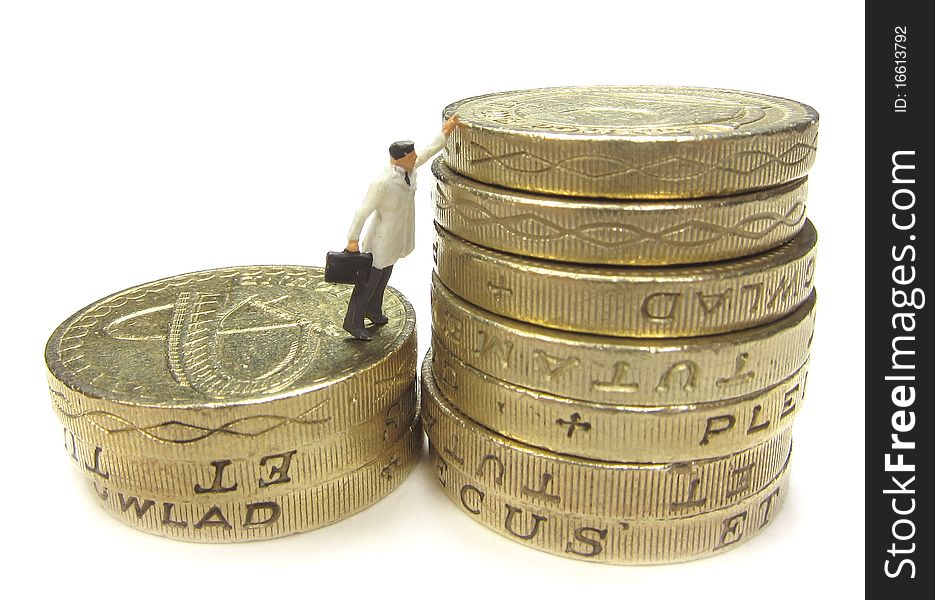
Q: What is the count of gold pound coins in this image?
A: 10